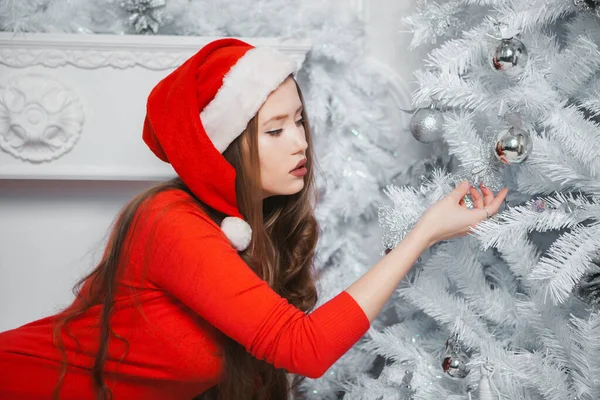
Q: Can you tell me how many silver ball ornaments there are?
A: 4